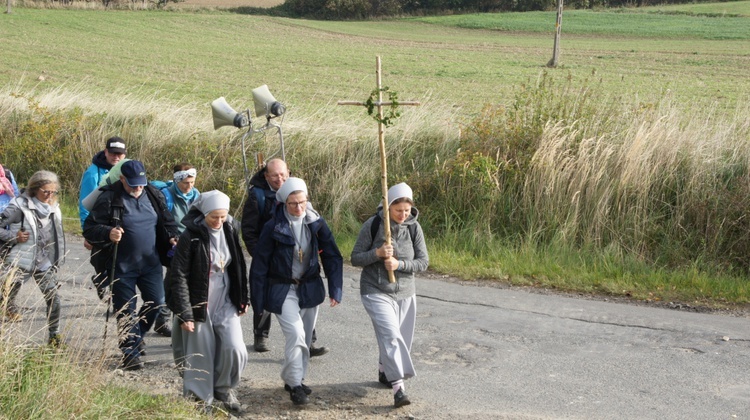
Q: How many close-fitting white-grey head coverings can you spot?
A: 3